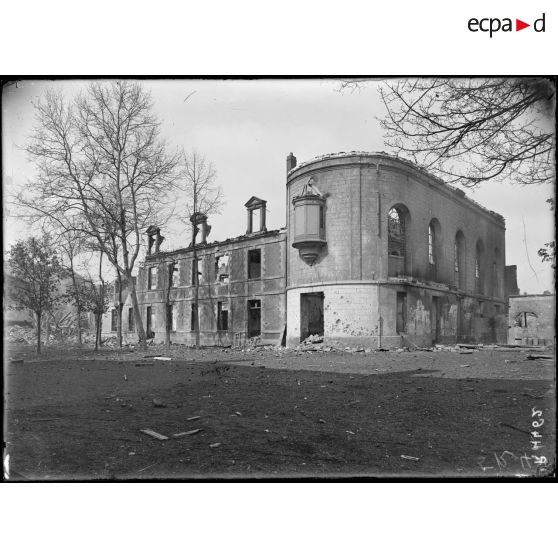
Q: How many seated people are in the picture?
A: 0